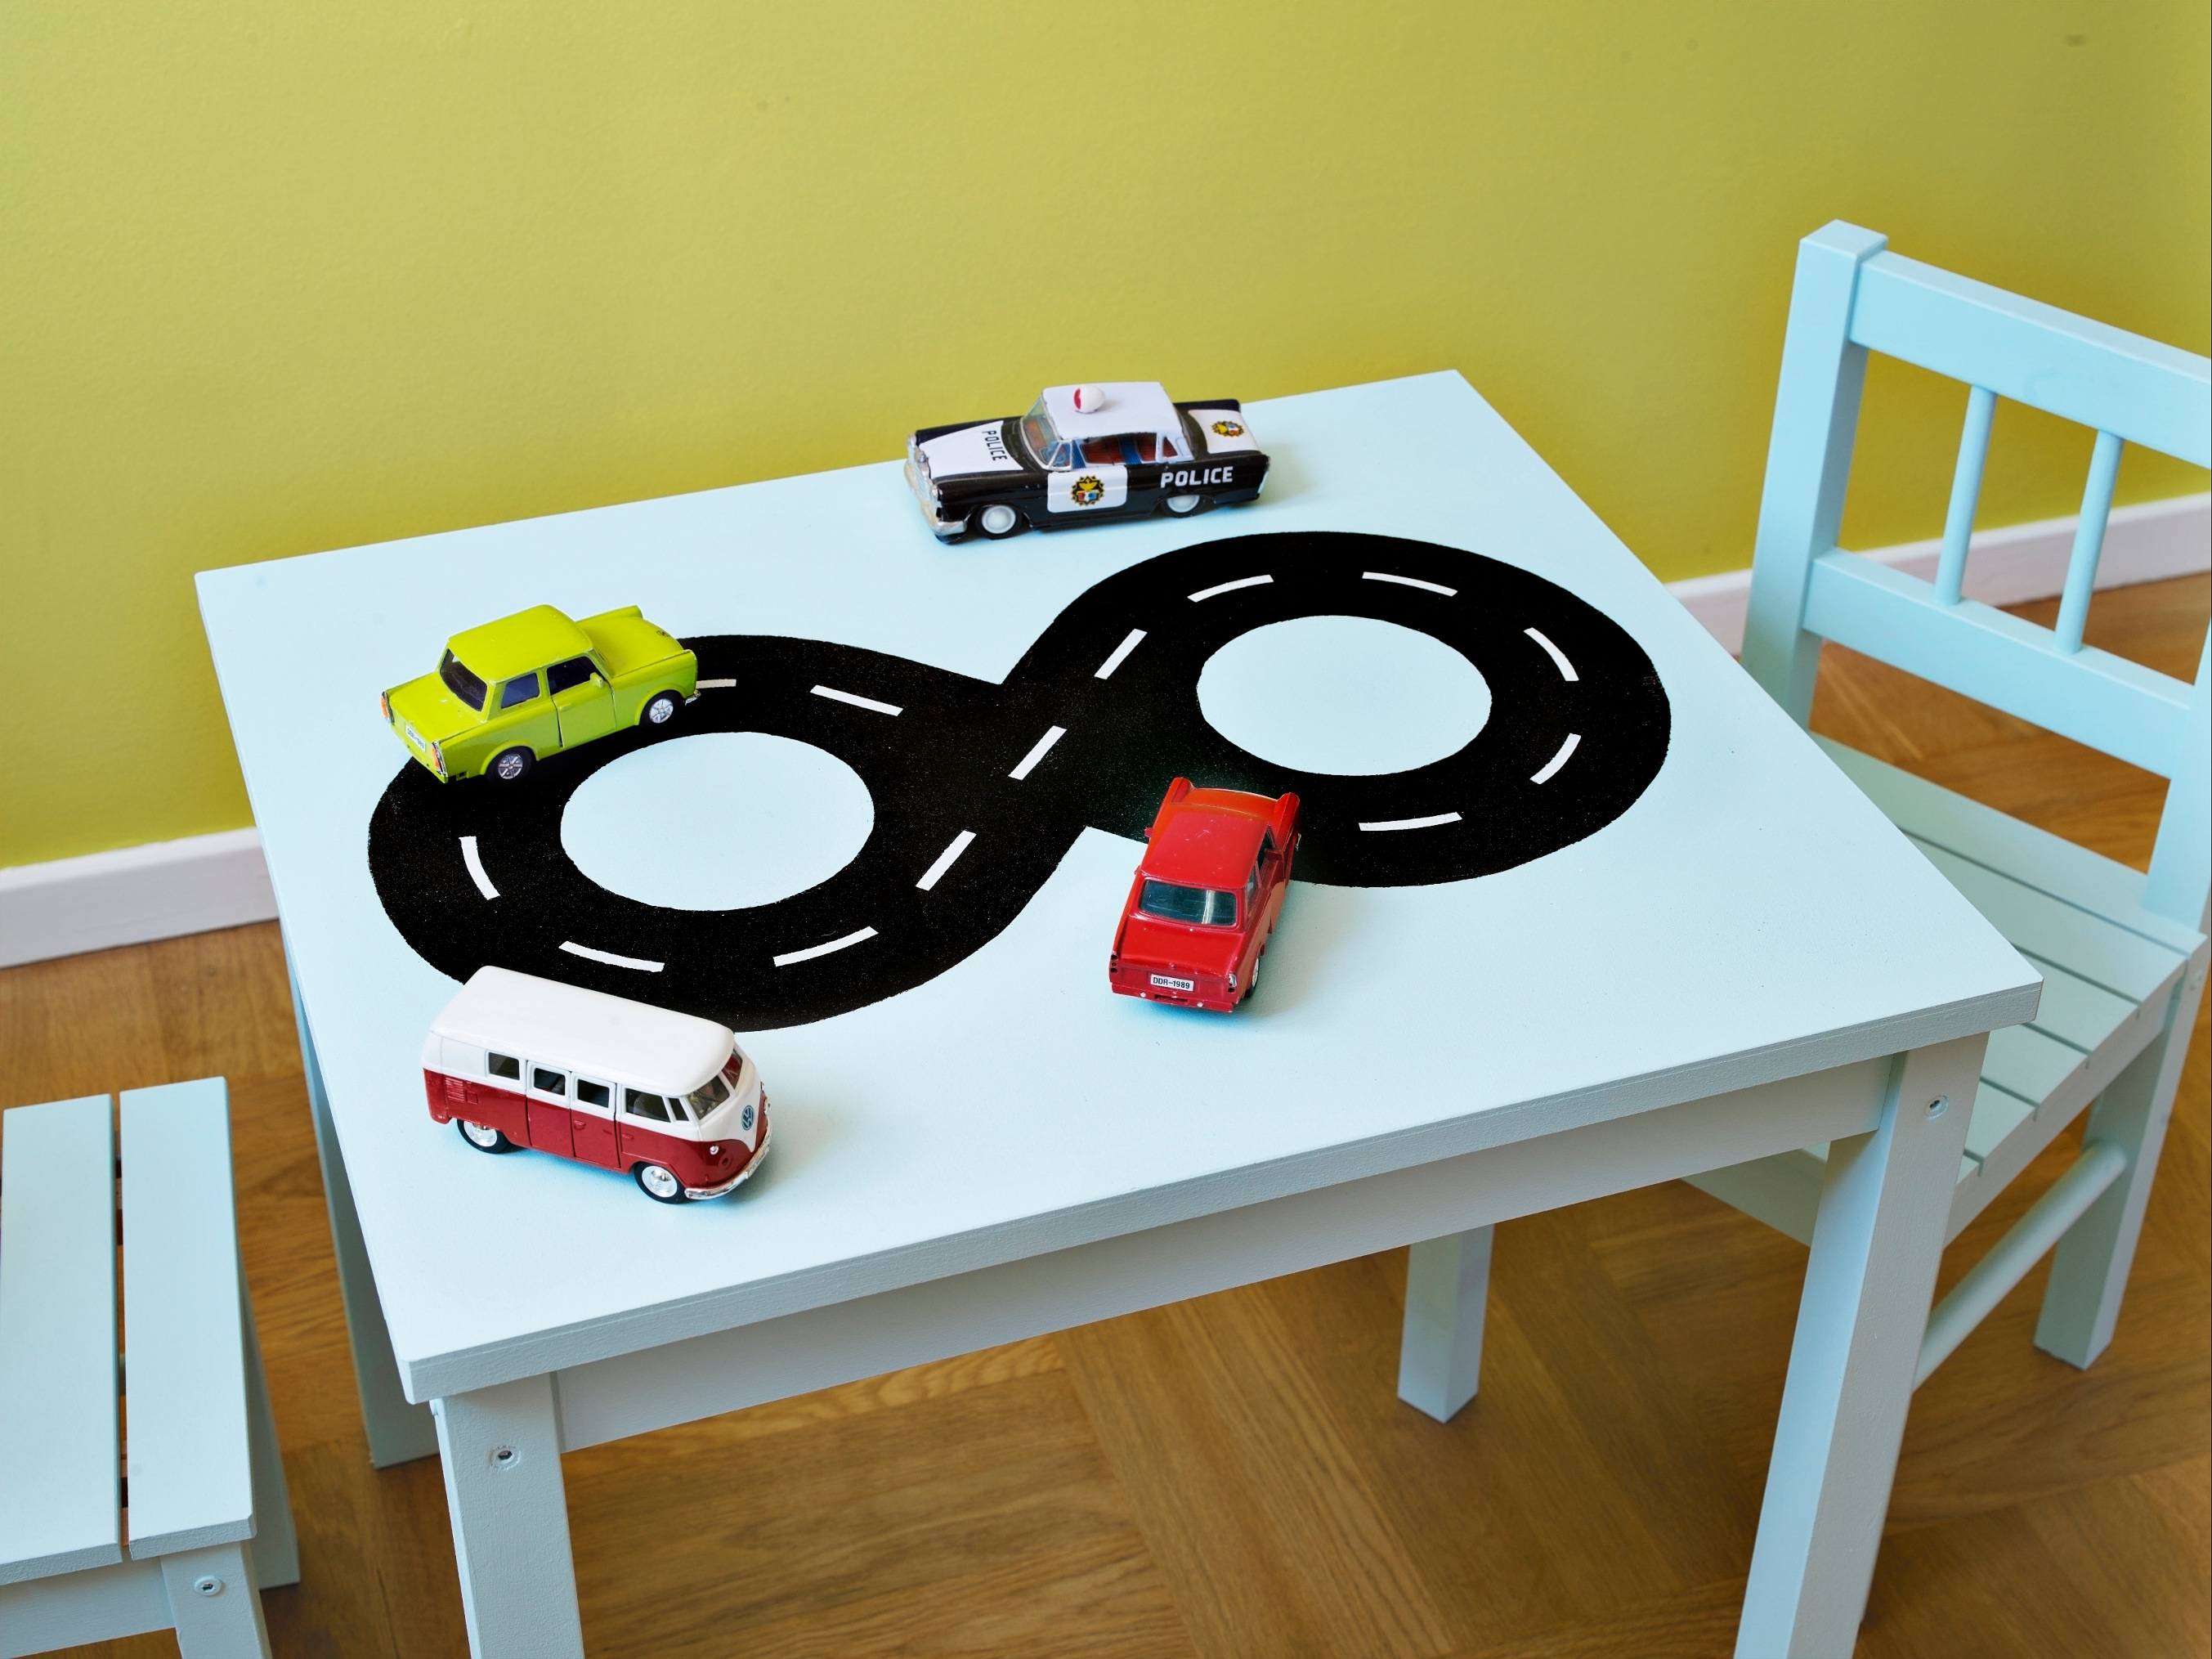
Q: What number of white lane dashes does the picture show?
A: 13